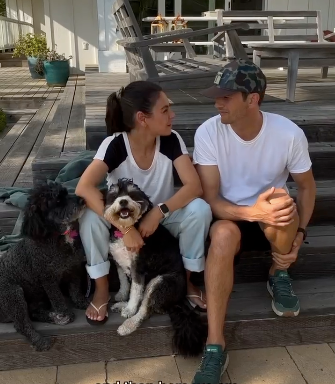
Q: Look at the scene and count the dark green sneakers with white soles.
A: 2